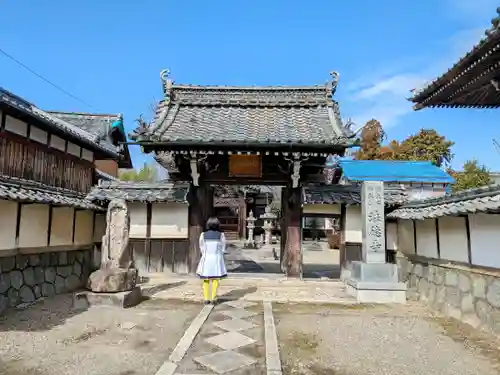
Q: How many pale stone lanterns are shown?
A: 2